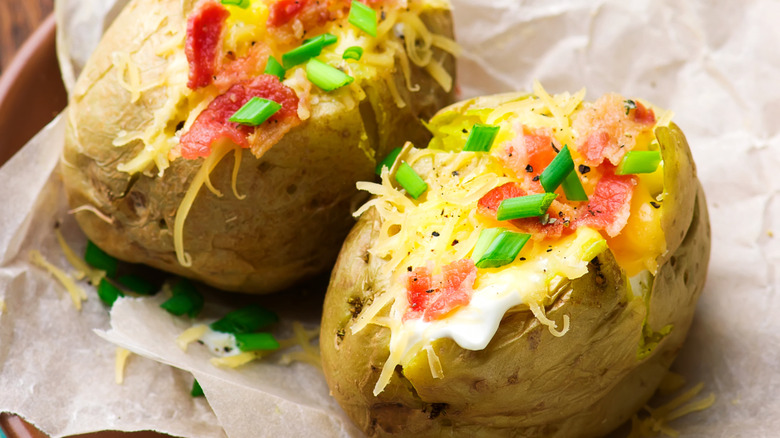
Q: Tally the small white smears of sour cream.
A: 1